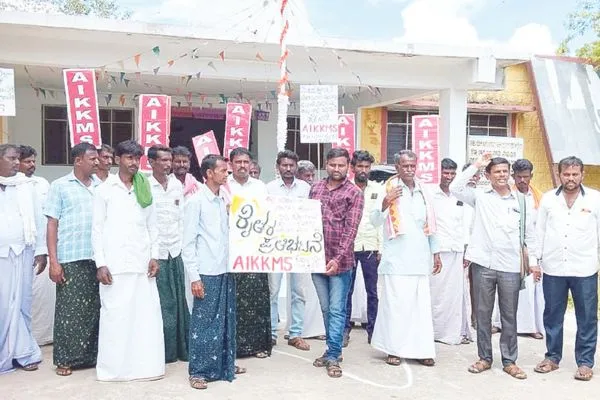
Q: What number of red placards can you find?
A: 6